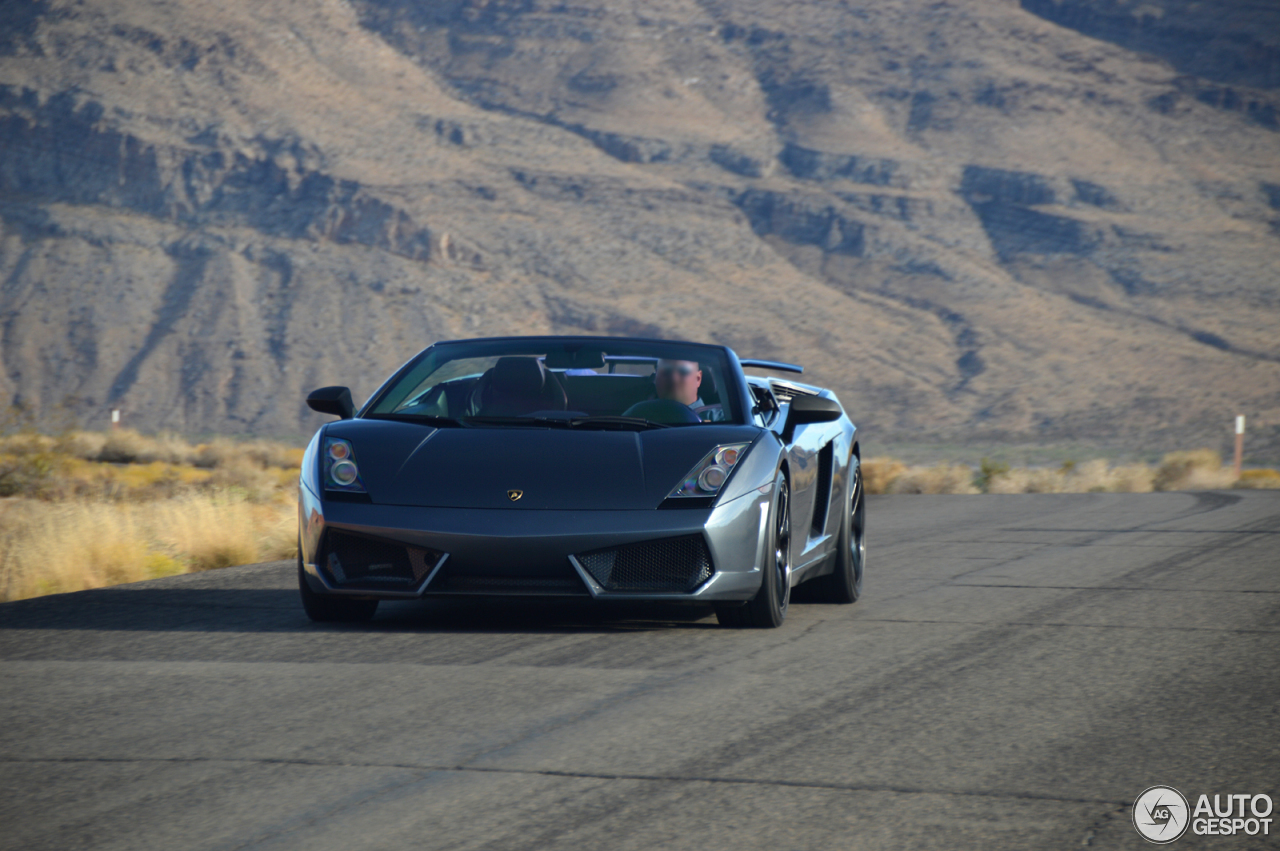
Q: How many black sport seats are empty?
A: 1